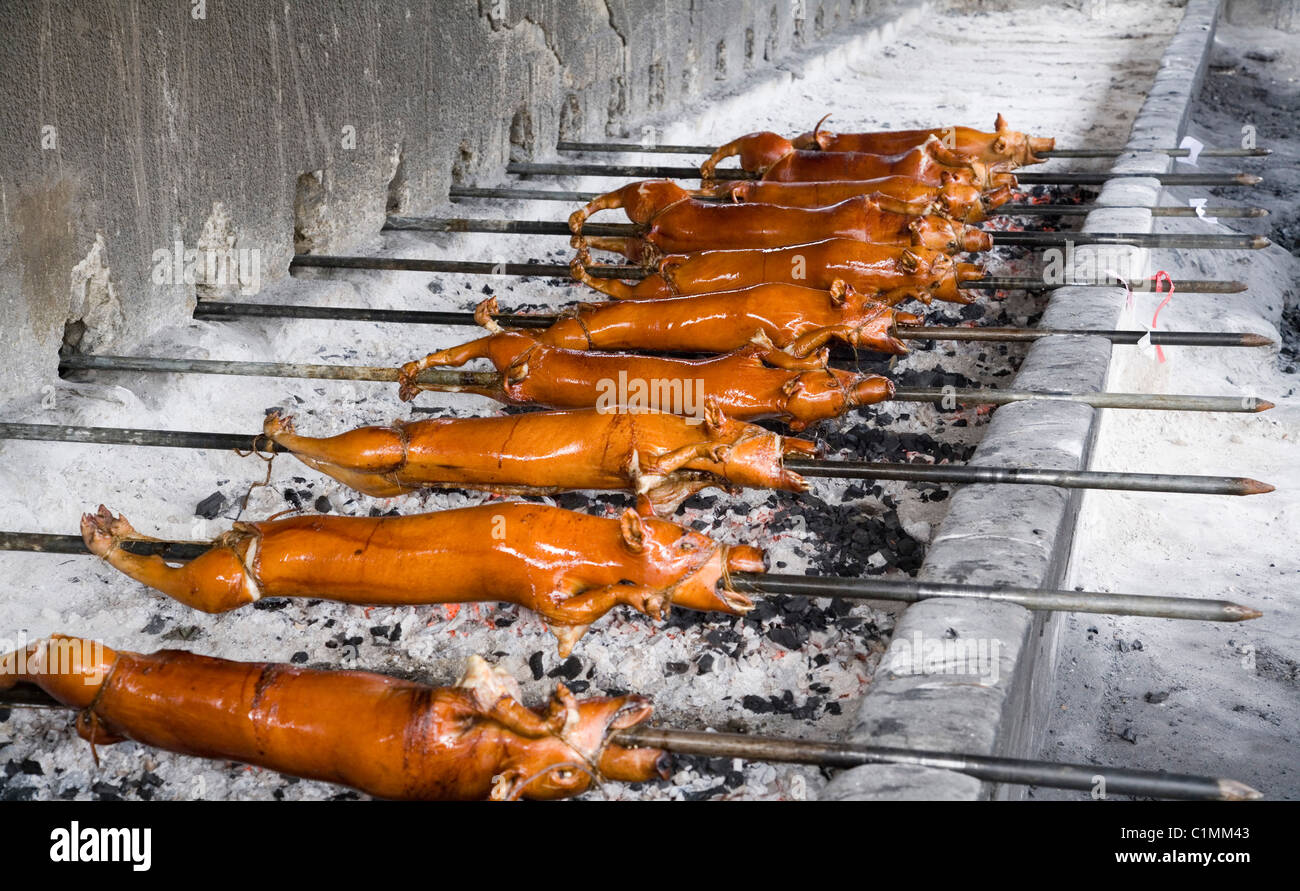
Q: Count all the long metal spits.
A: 10